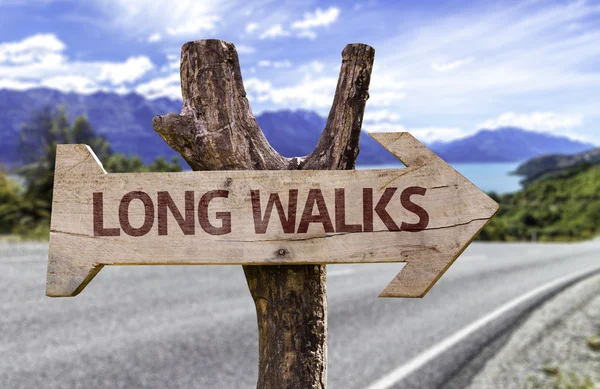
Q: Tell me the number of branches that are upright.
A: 2